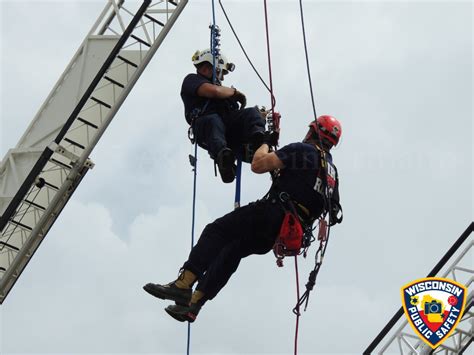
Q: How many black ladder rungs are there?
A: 14